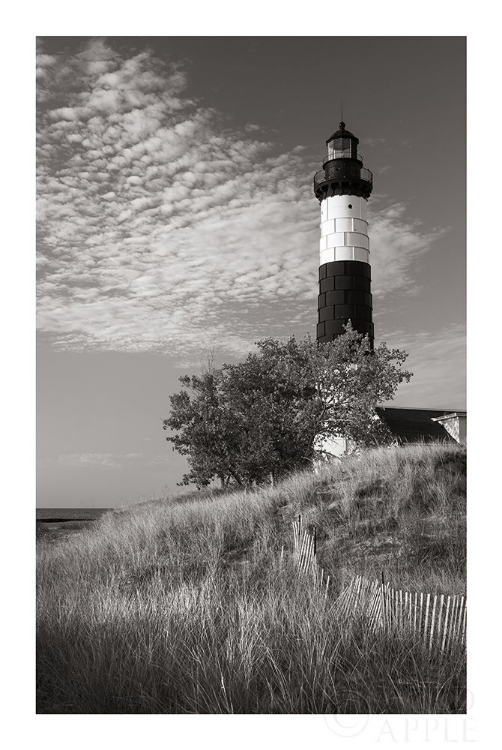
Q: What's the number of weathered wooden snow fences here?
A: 1